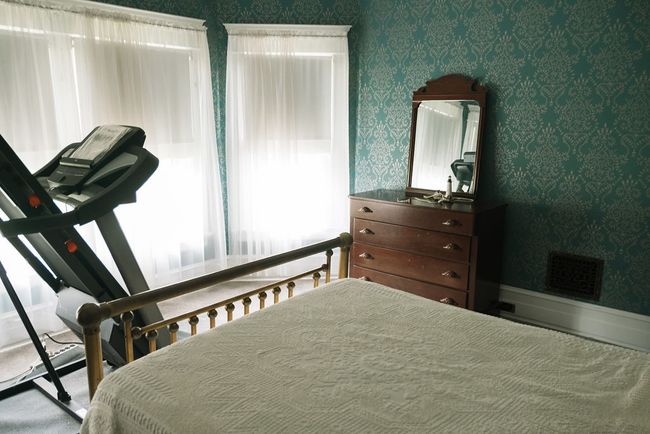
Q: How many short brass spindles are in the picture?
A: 10